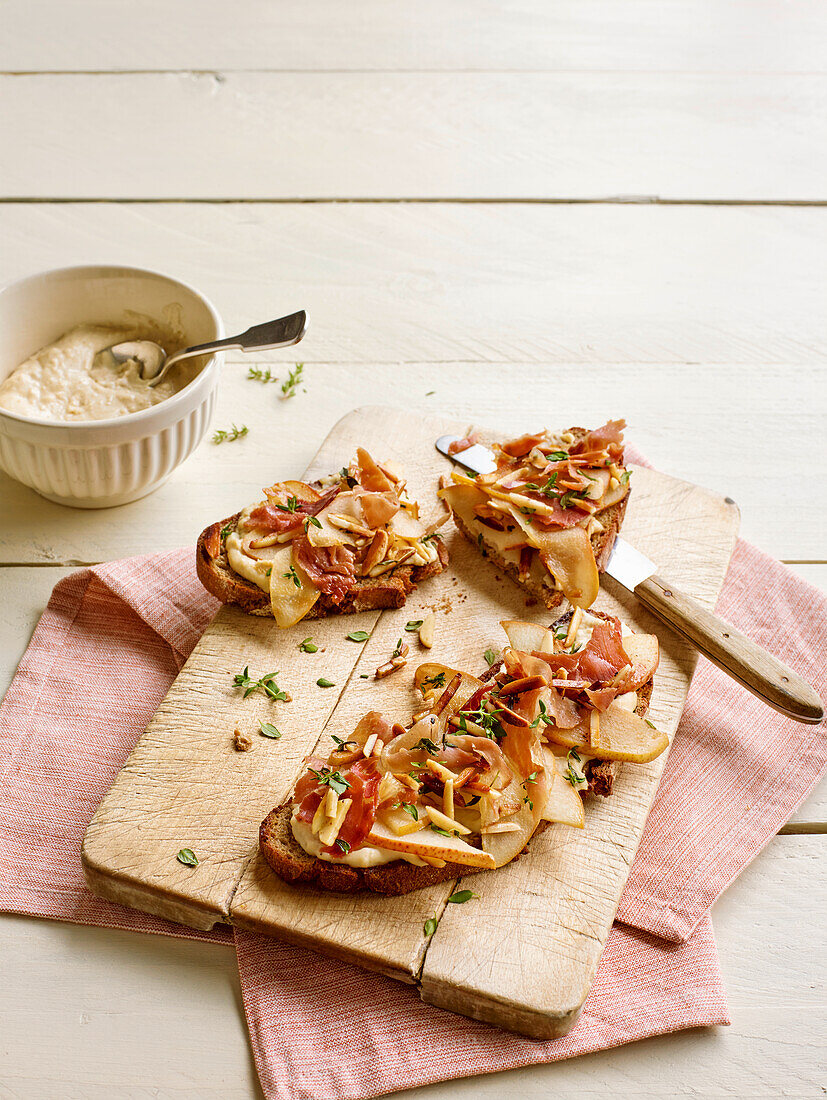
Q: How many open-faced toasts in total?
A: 3